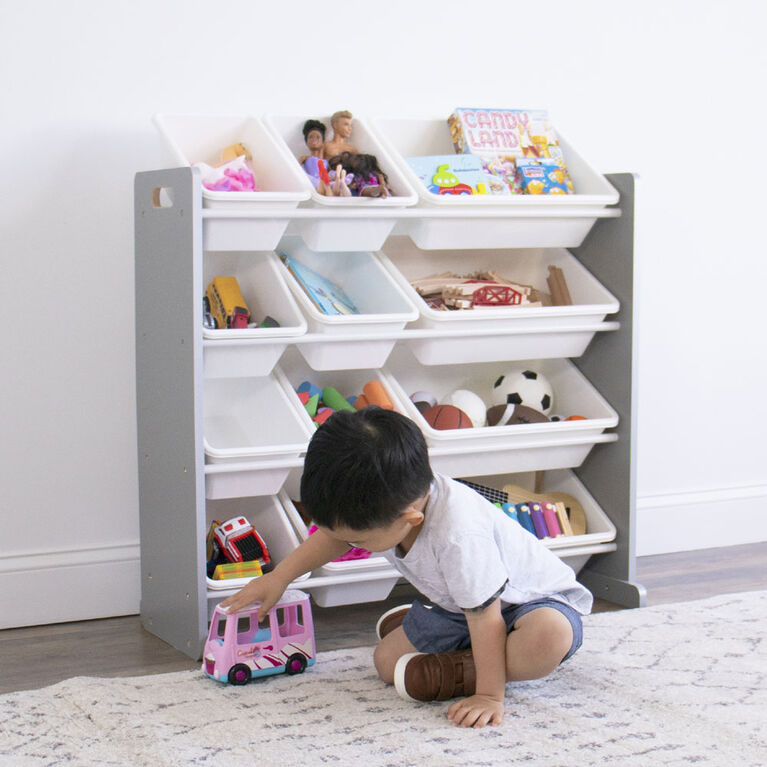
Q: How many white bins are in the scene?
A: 12